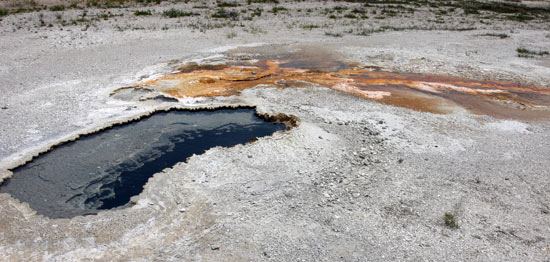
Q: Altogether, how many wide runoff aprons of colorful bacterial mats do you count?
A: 1